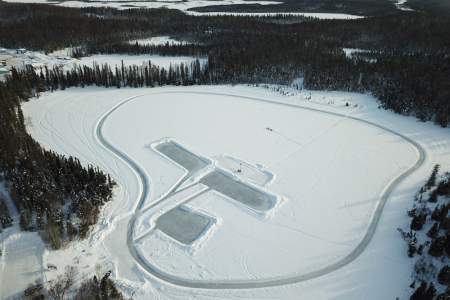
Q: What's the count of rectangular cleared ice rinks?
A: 3